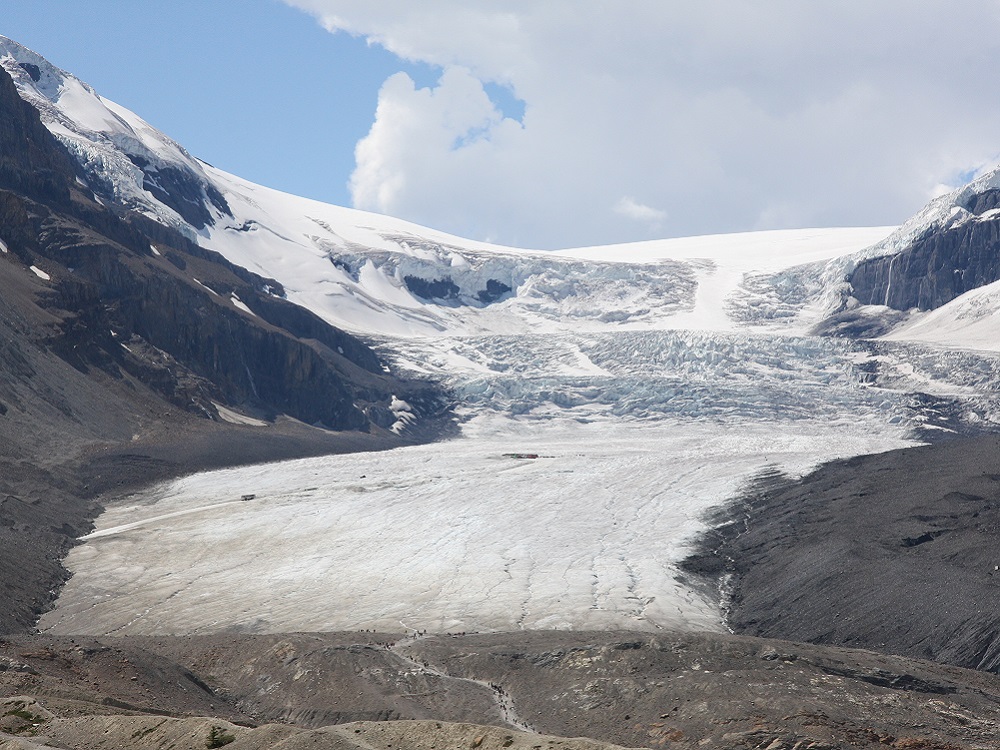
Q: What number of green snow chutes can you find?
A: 0